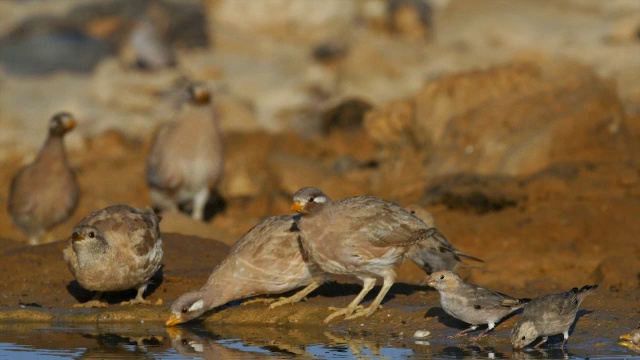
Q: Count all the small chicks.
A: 2